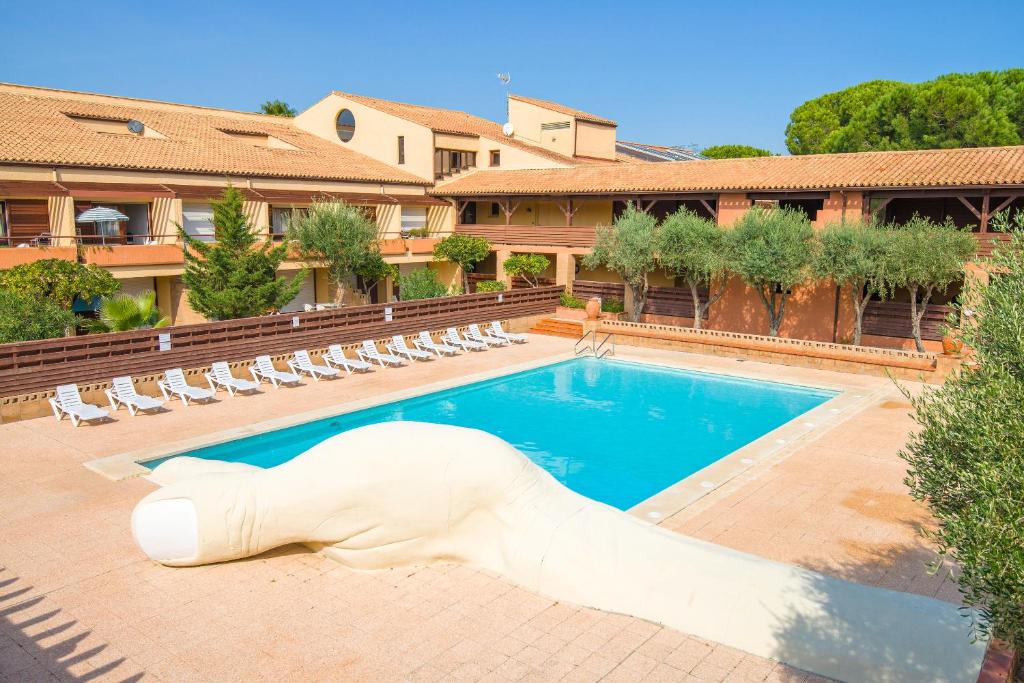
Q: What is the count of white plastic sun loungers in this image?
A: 13